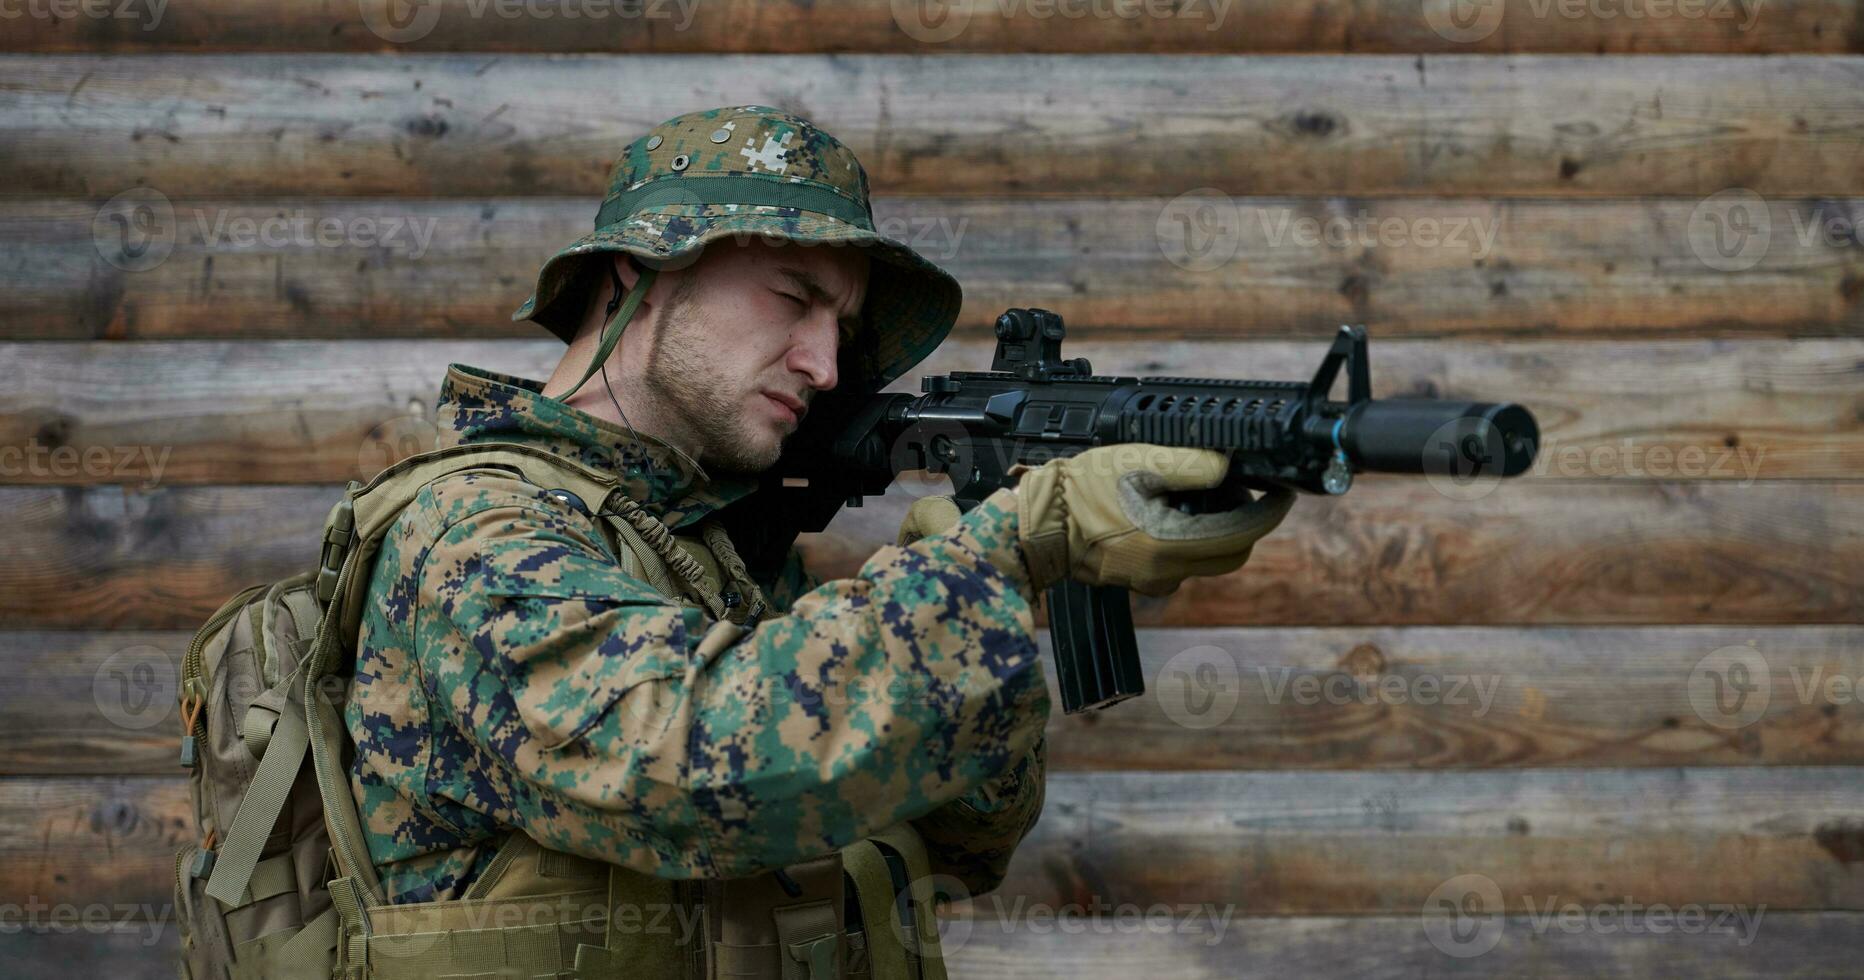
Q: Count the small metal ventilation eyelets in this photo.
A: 3